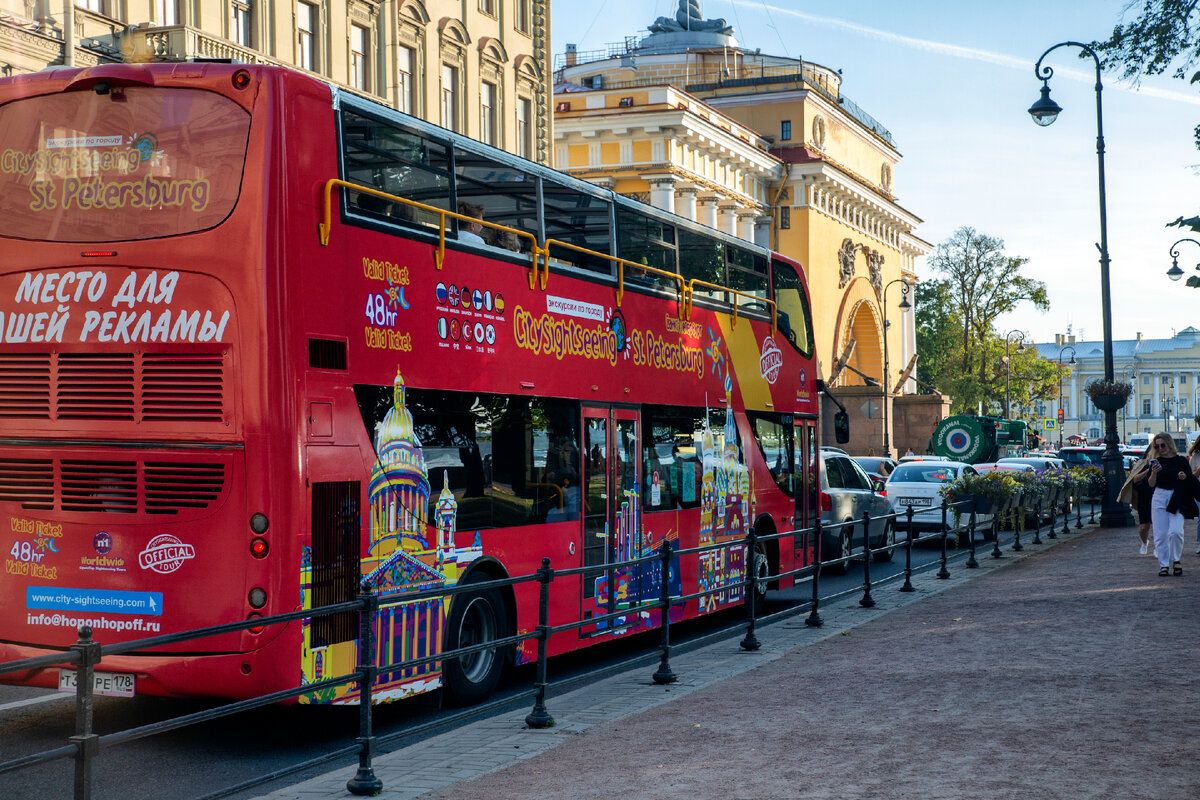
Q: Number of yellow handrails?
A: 3